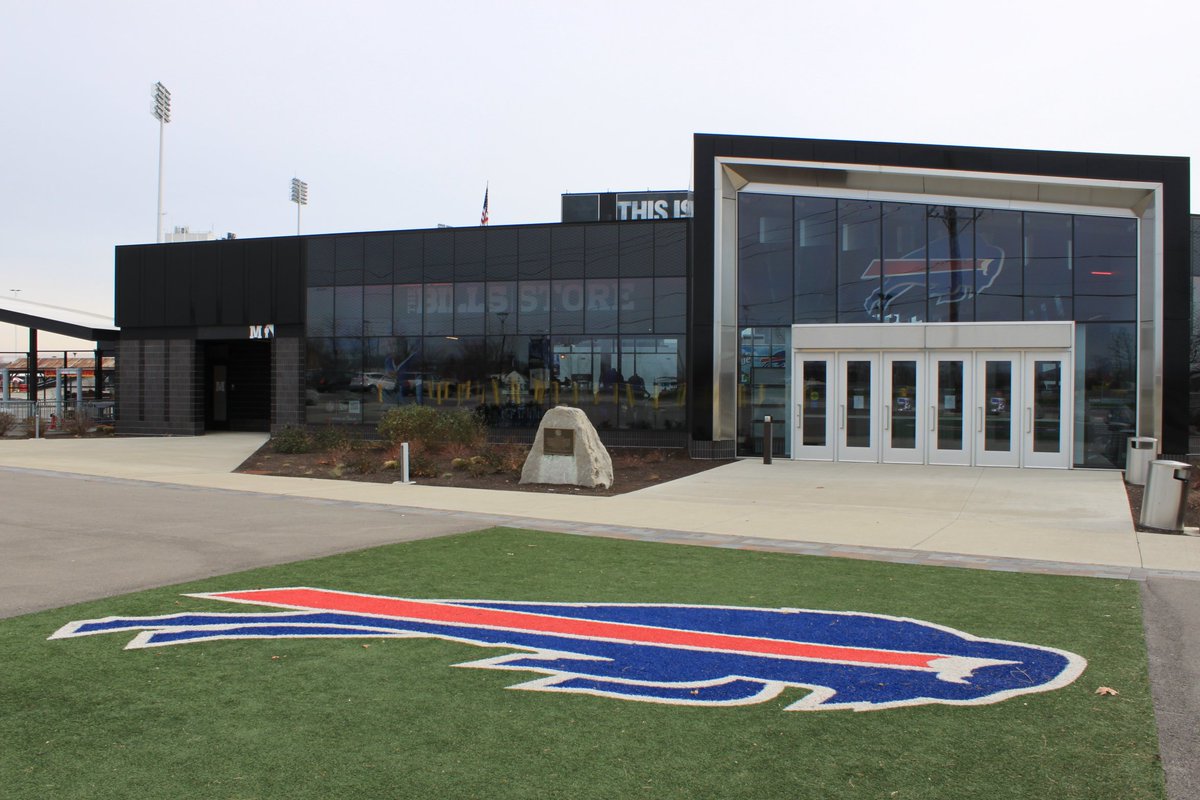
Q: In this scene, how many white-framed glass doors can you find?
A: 6